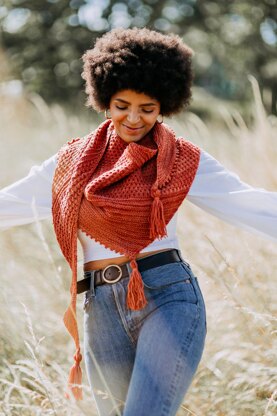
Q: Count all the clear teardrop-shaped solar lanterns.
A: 0